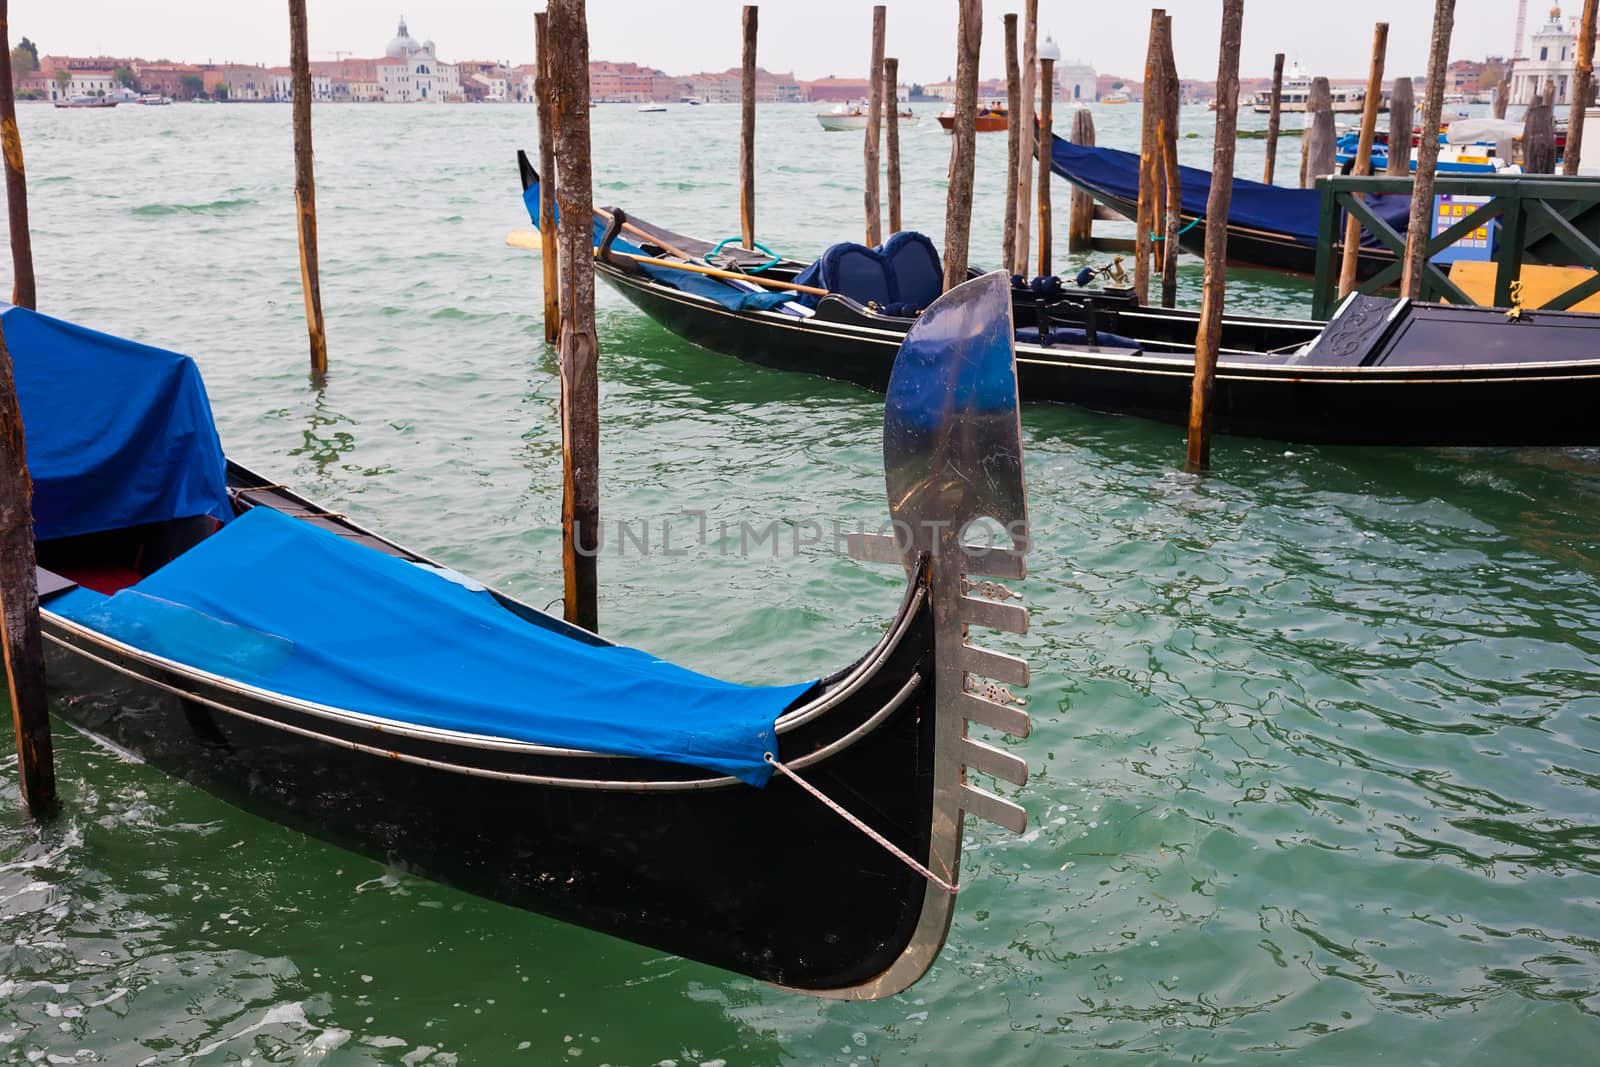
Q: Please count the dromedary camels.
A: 0